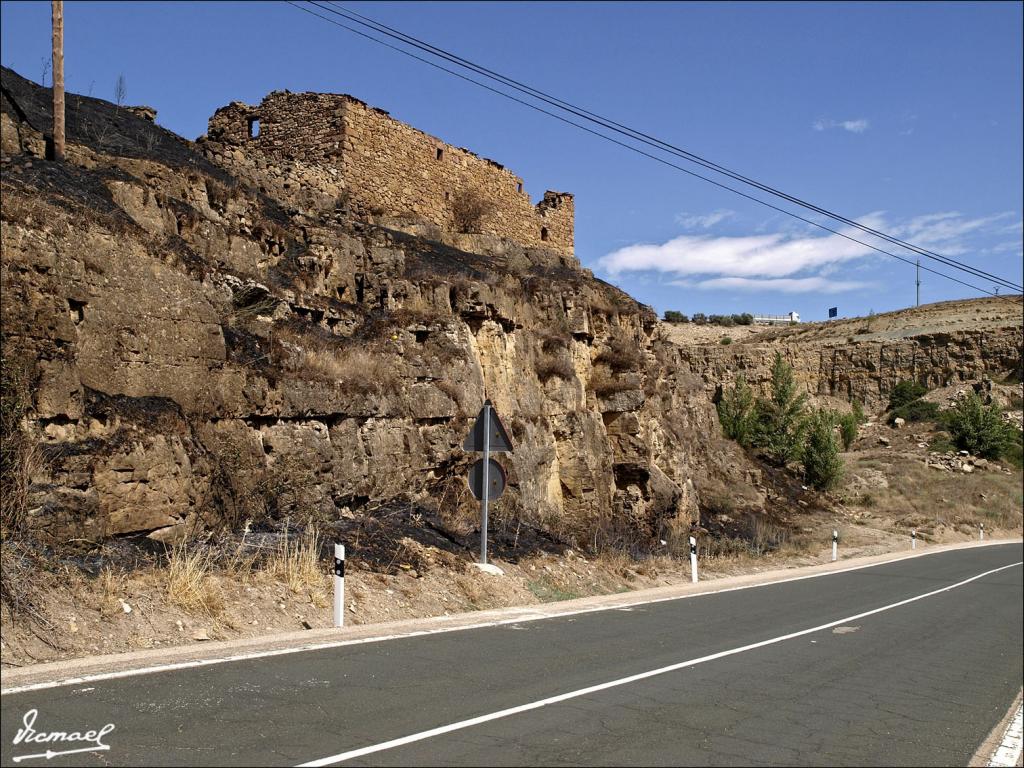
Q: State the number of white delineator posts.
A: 5